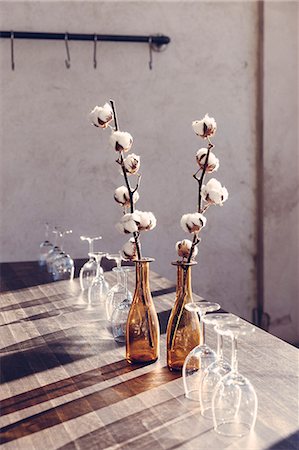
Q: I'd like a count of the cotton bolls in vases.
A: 12